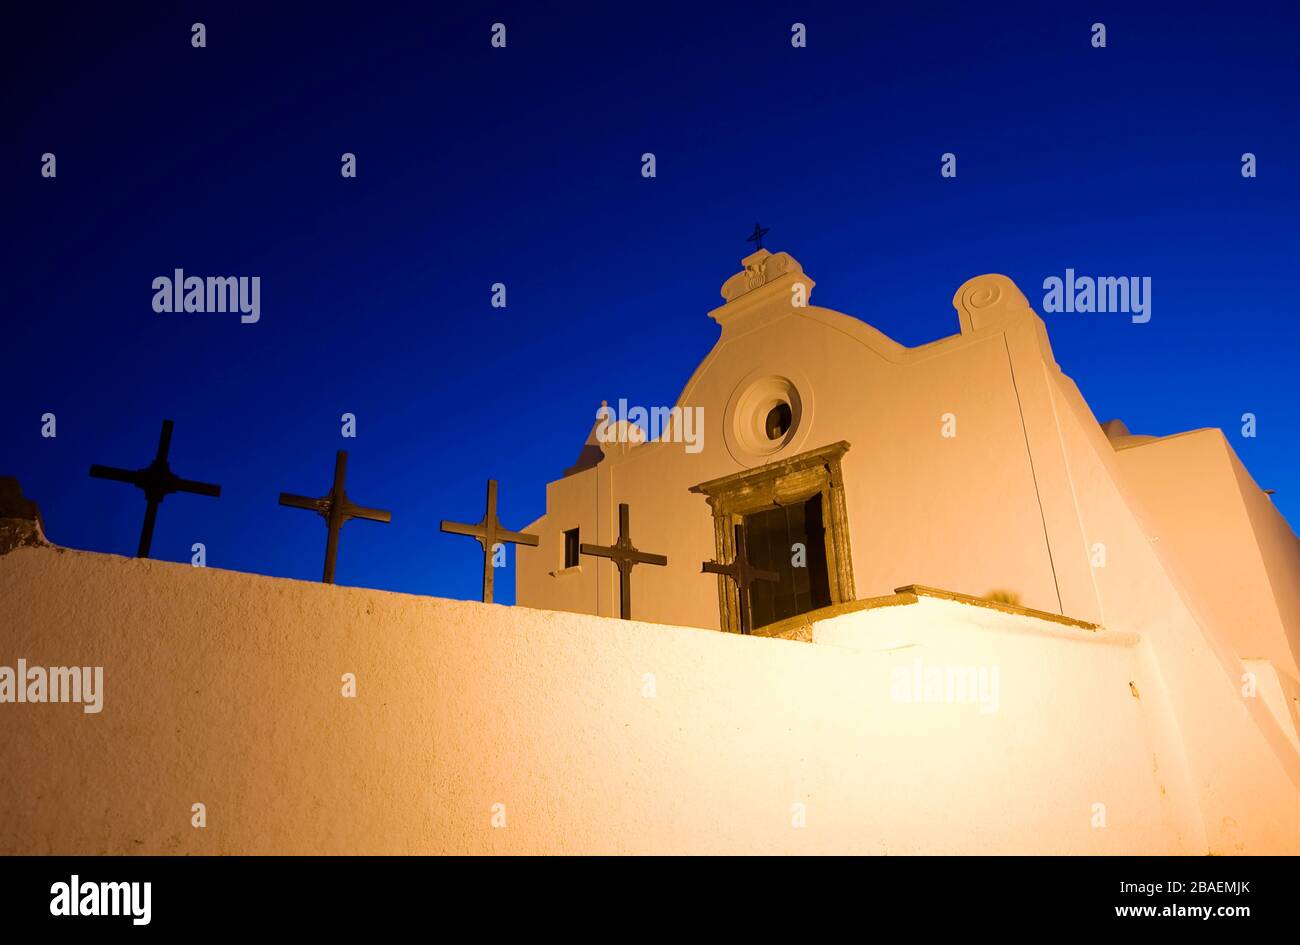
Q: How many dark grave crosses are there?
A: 5